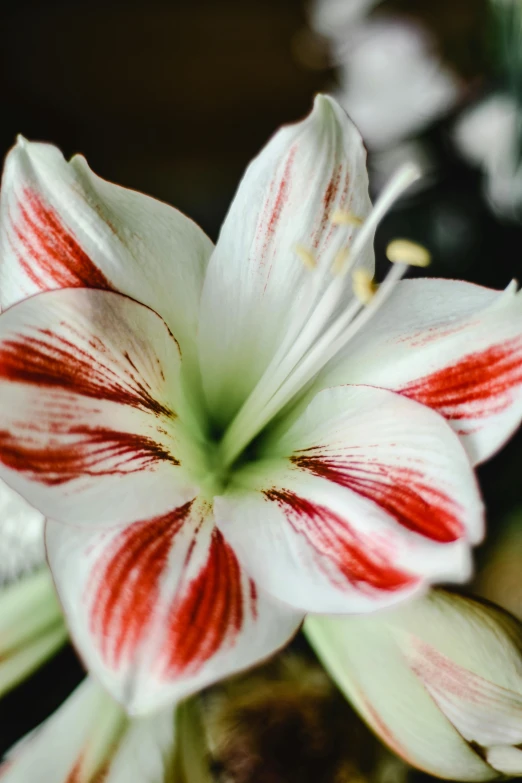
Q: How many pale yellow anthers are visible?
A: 5